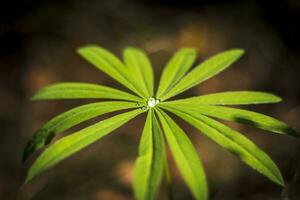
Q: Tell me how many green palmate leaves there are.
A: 12